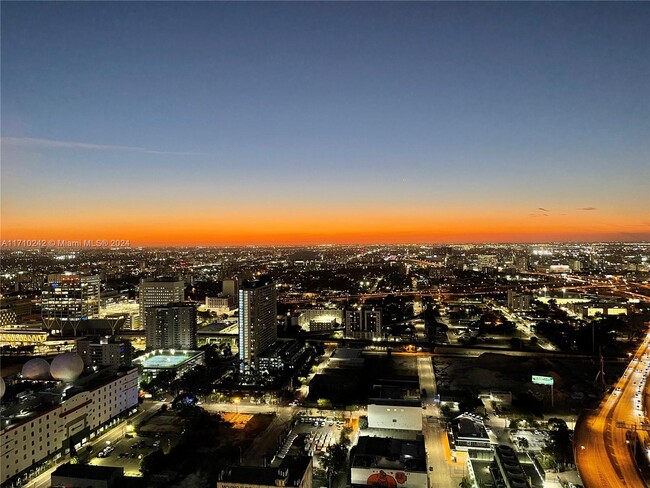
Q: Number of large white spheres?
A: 3